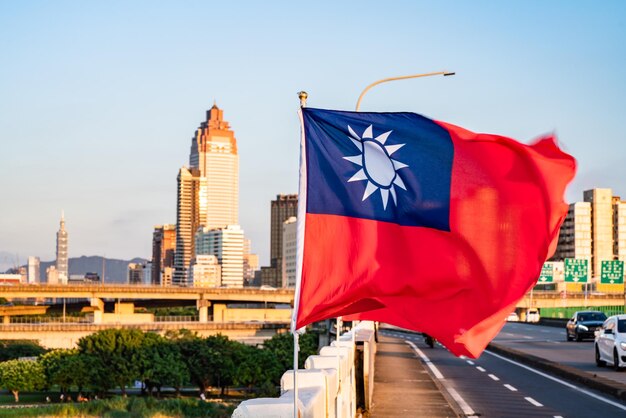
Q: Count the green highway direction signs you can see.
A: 3